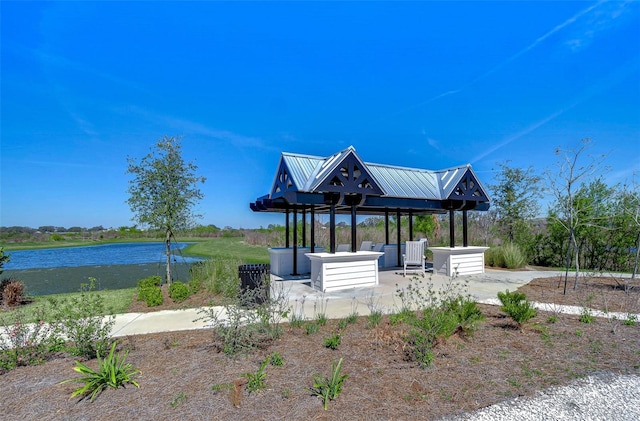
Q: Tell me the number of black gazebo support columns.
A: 11